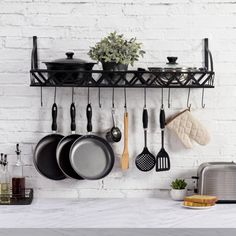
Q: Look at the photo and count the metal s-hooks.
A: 12